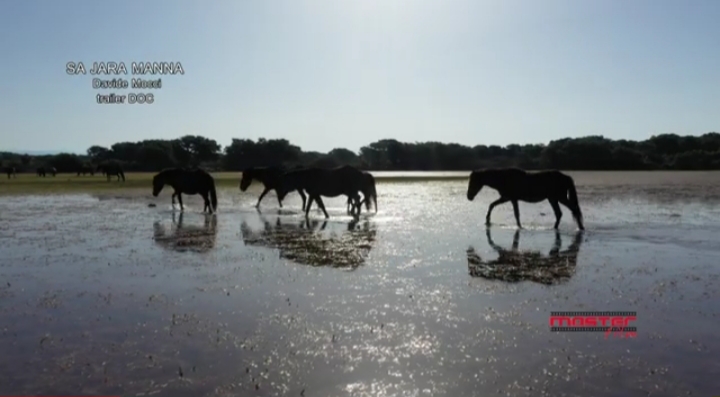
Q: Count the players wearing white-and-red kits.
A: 0